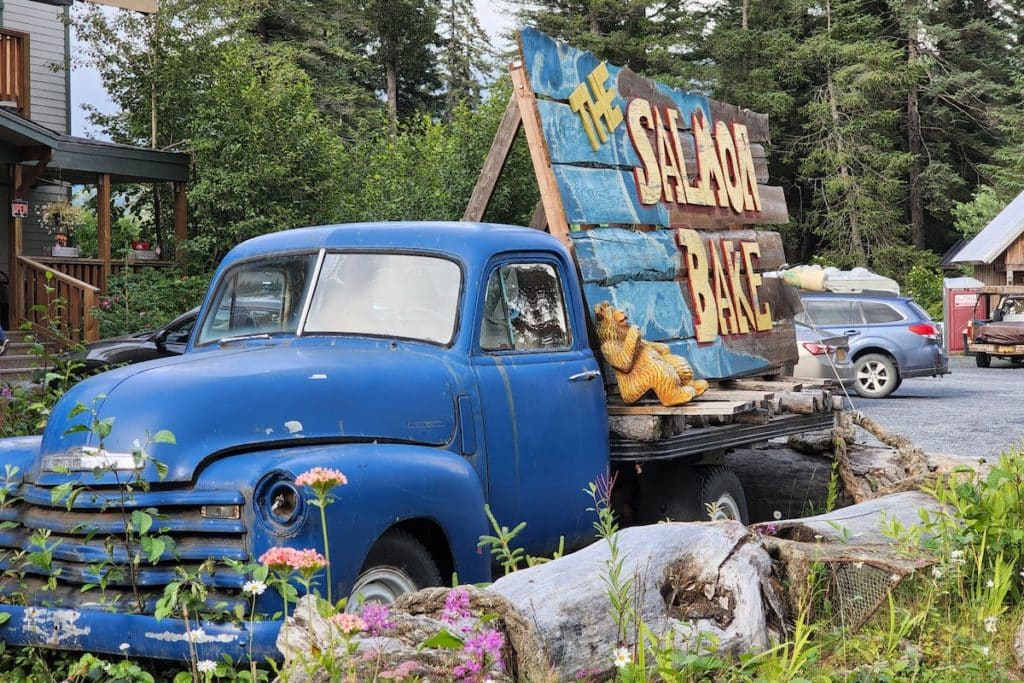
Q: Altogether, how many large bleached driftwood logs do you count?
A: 2